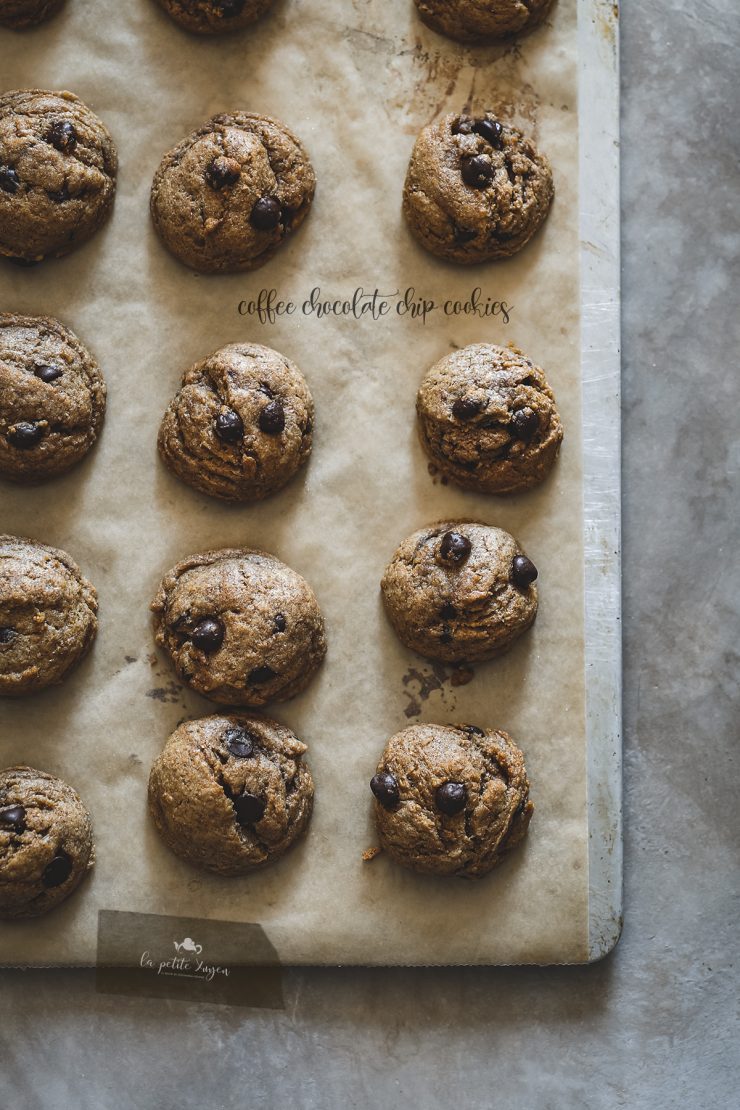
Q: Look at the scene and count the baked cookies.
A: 15